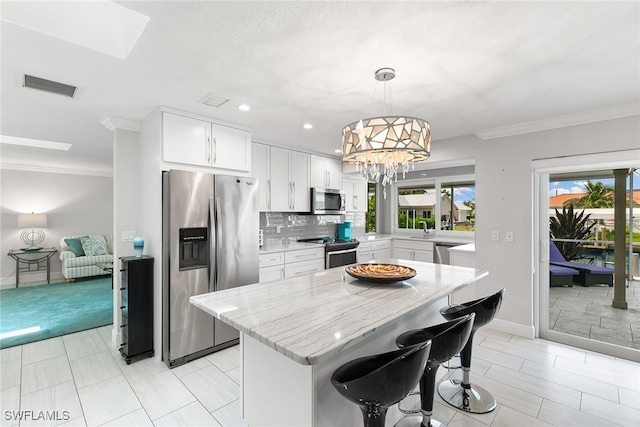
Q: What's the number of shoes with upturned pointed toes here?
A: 0